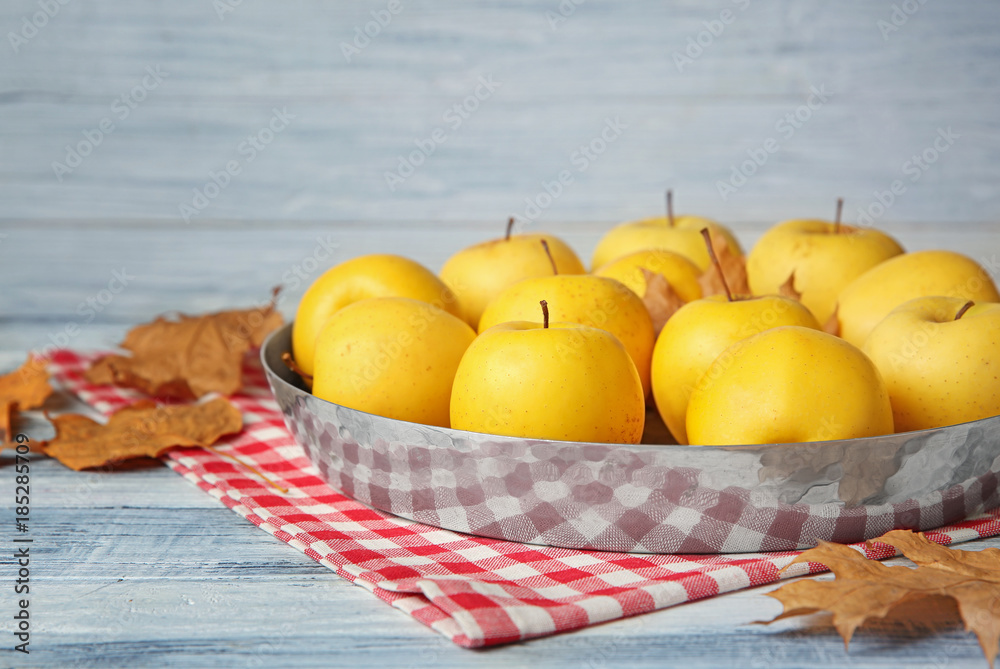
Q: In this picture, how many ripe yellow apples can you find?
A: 12